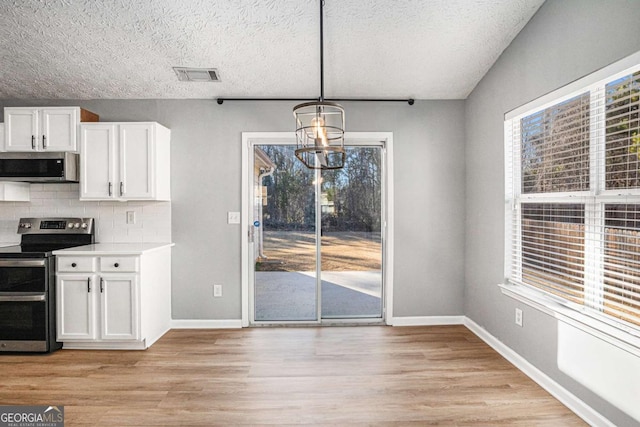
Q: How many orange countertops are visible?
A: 0